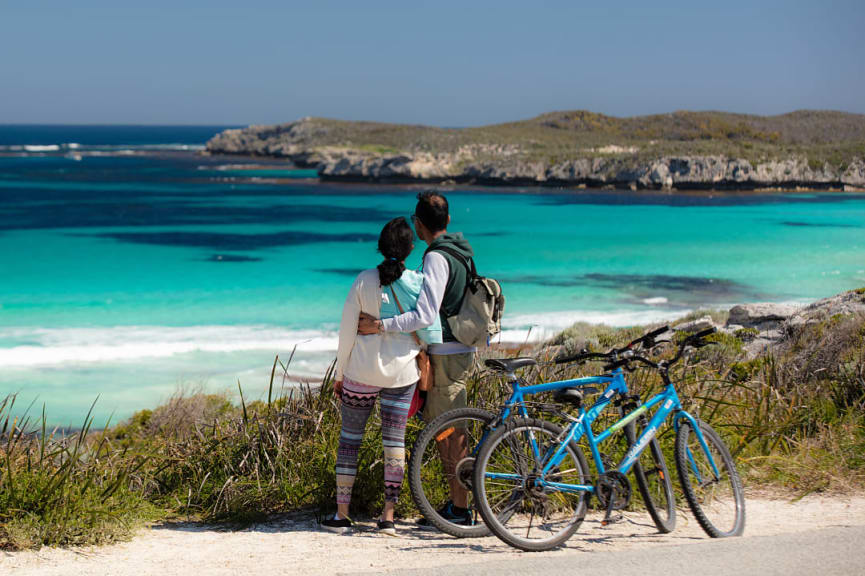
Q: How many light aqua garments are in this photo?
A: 1